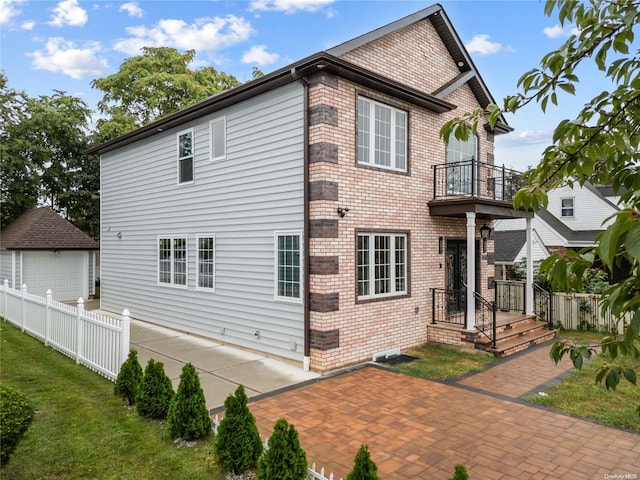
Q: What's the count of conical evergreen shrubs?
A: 7